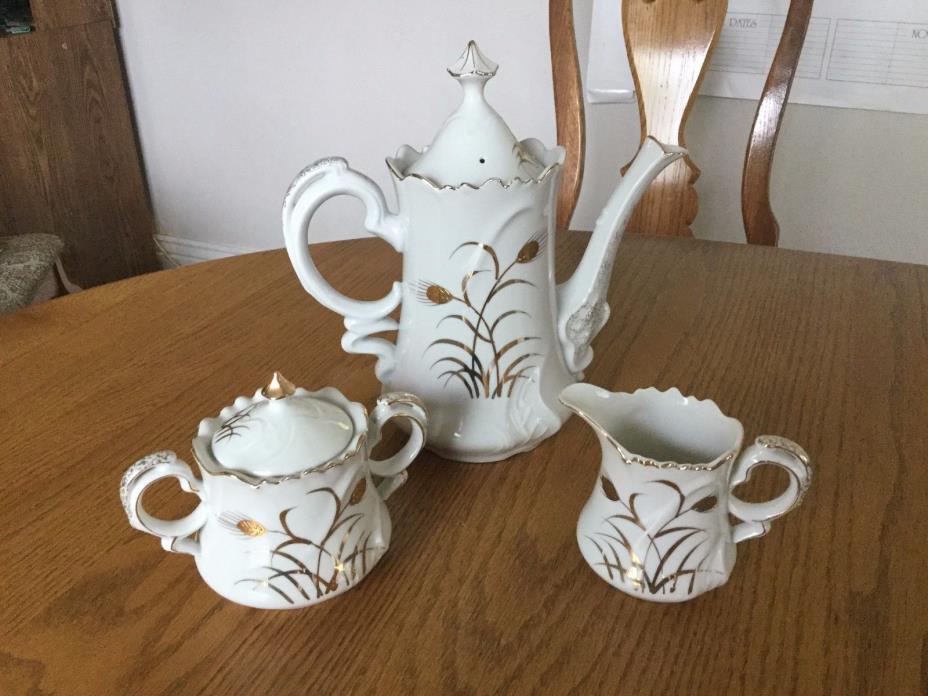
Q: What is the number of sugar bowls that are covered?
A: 1